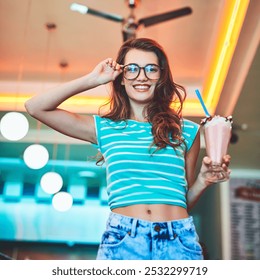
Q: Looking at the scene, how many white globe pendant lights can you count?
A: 4